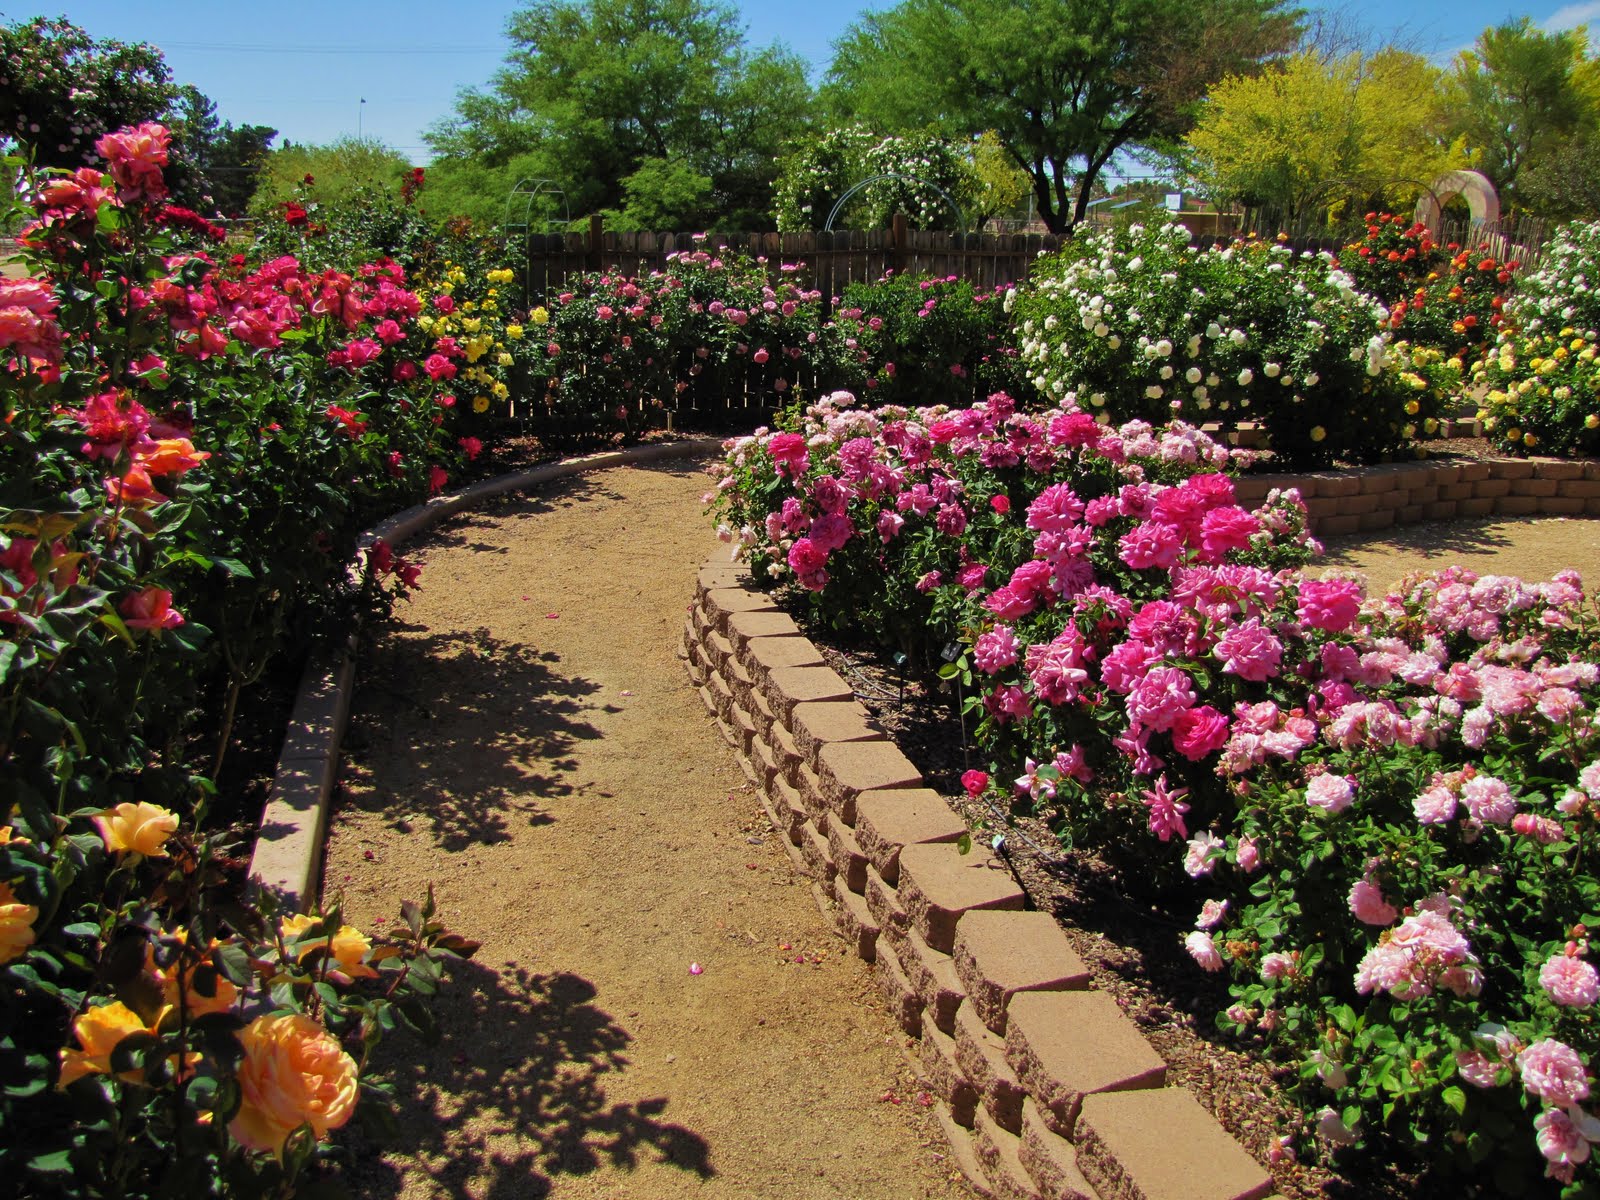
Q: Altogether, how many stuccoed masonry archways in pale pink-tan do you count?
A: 1